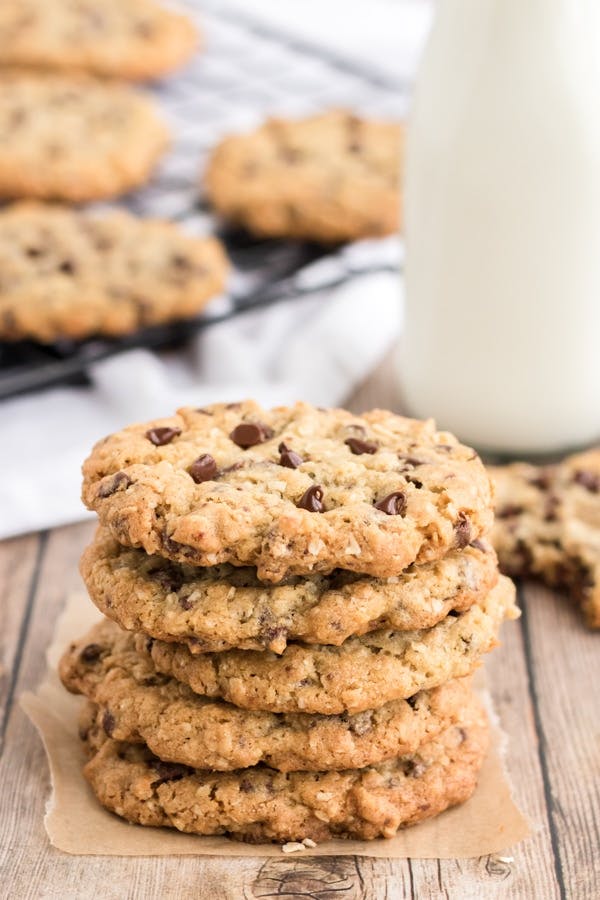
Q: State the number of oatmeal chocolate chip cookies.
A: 10